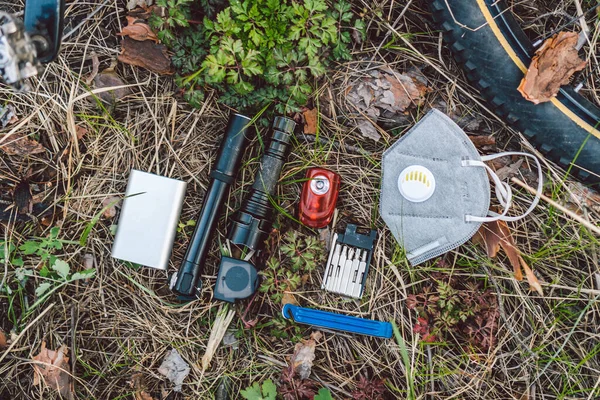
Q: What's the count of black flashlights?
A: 1